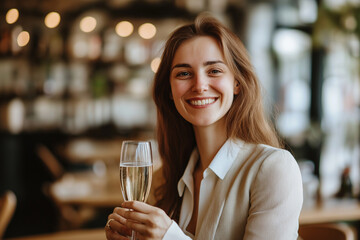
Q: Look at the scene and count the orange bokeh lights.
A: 7